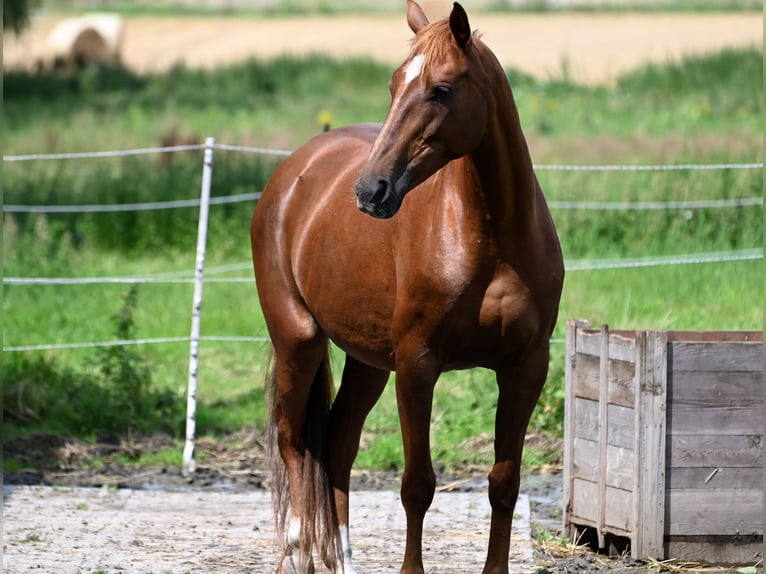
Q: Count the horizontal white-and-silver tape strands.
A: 4